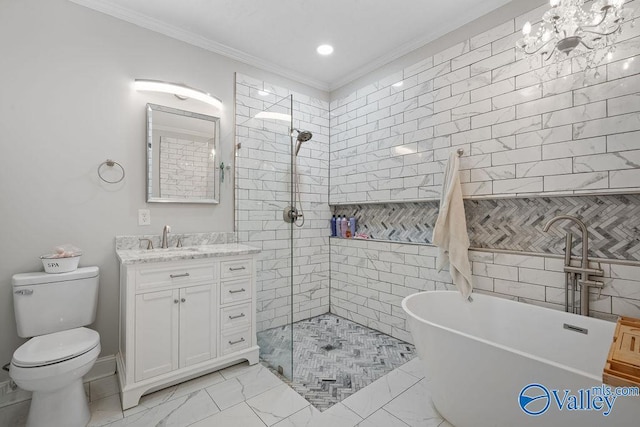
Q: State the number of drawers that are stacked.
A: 4